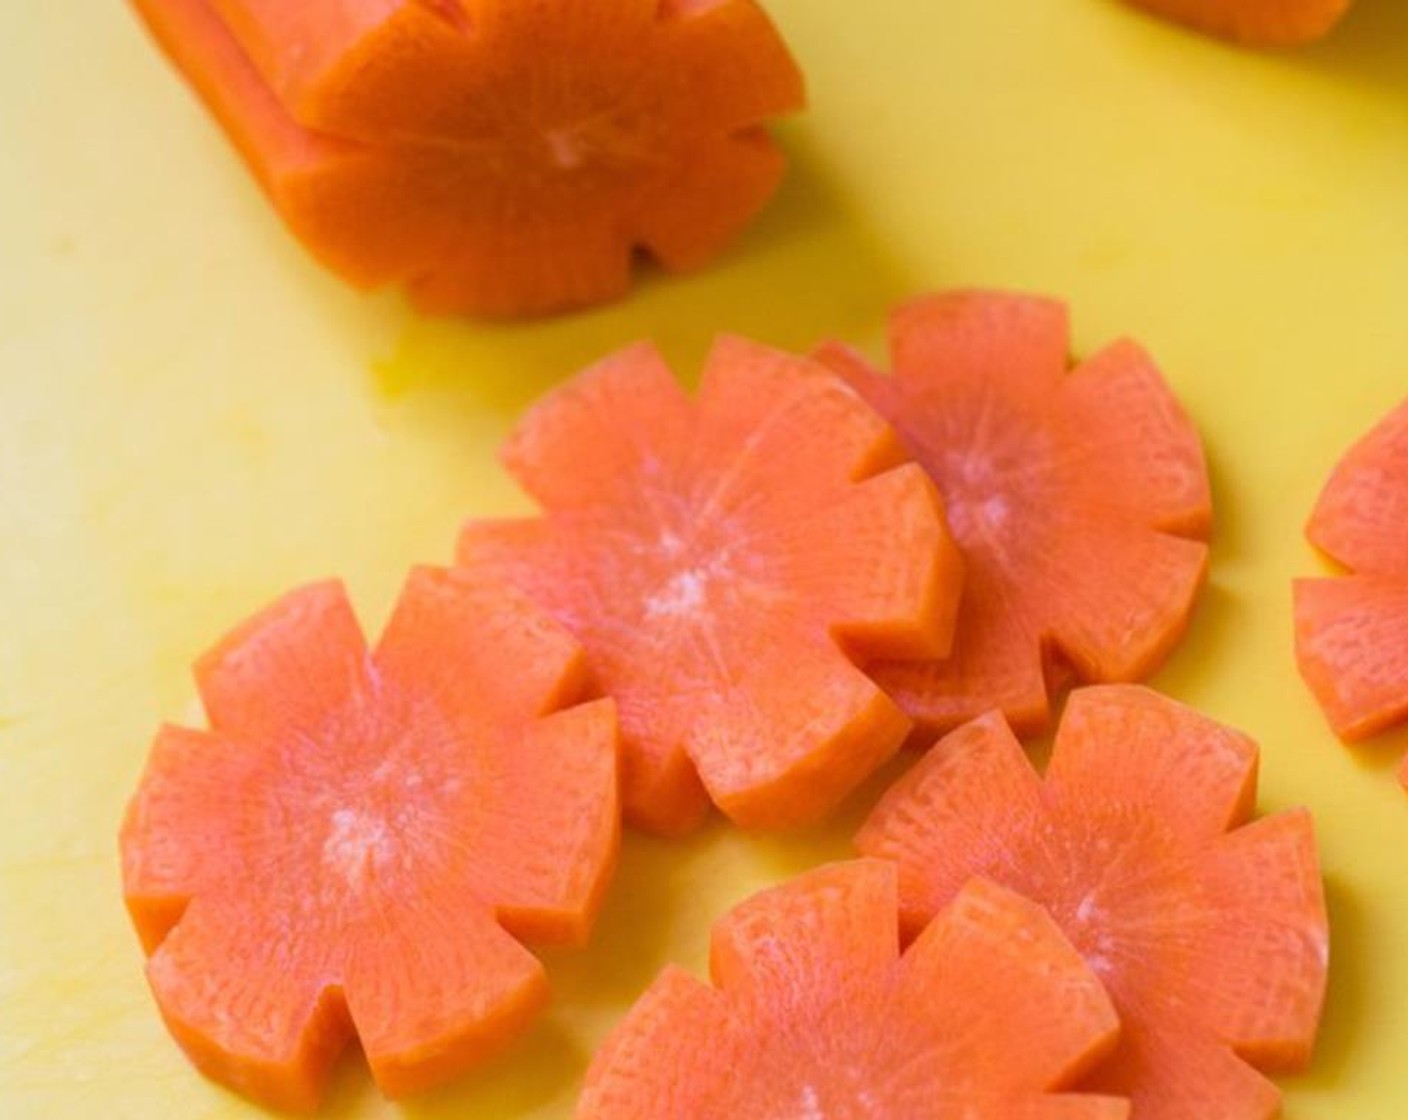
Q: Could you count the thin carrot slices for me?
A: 6